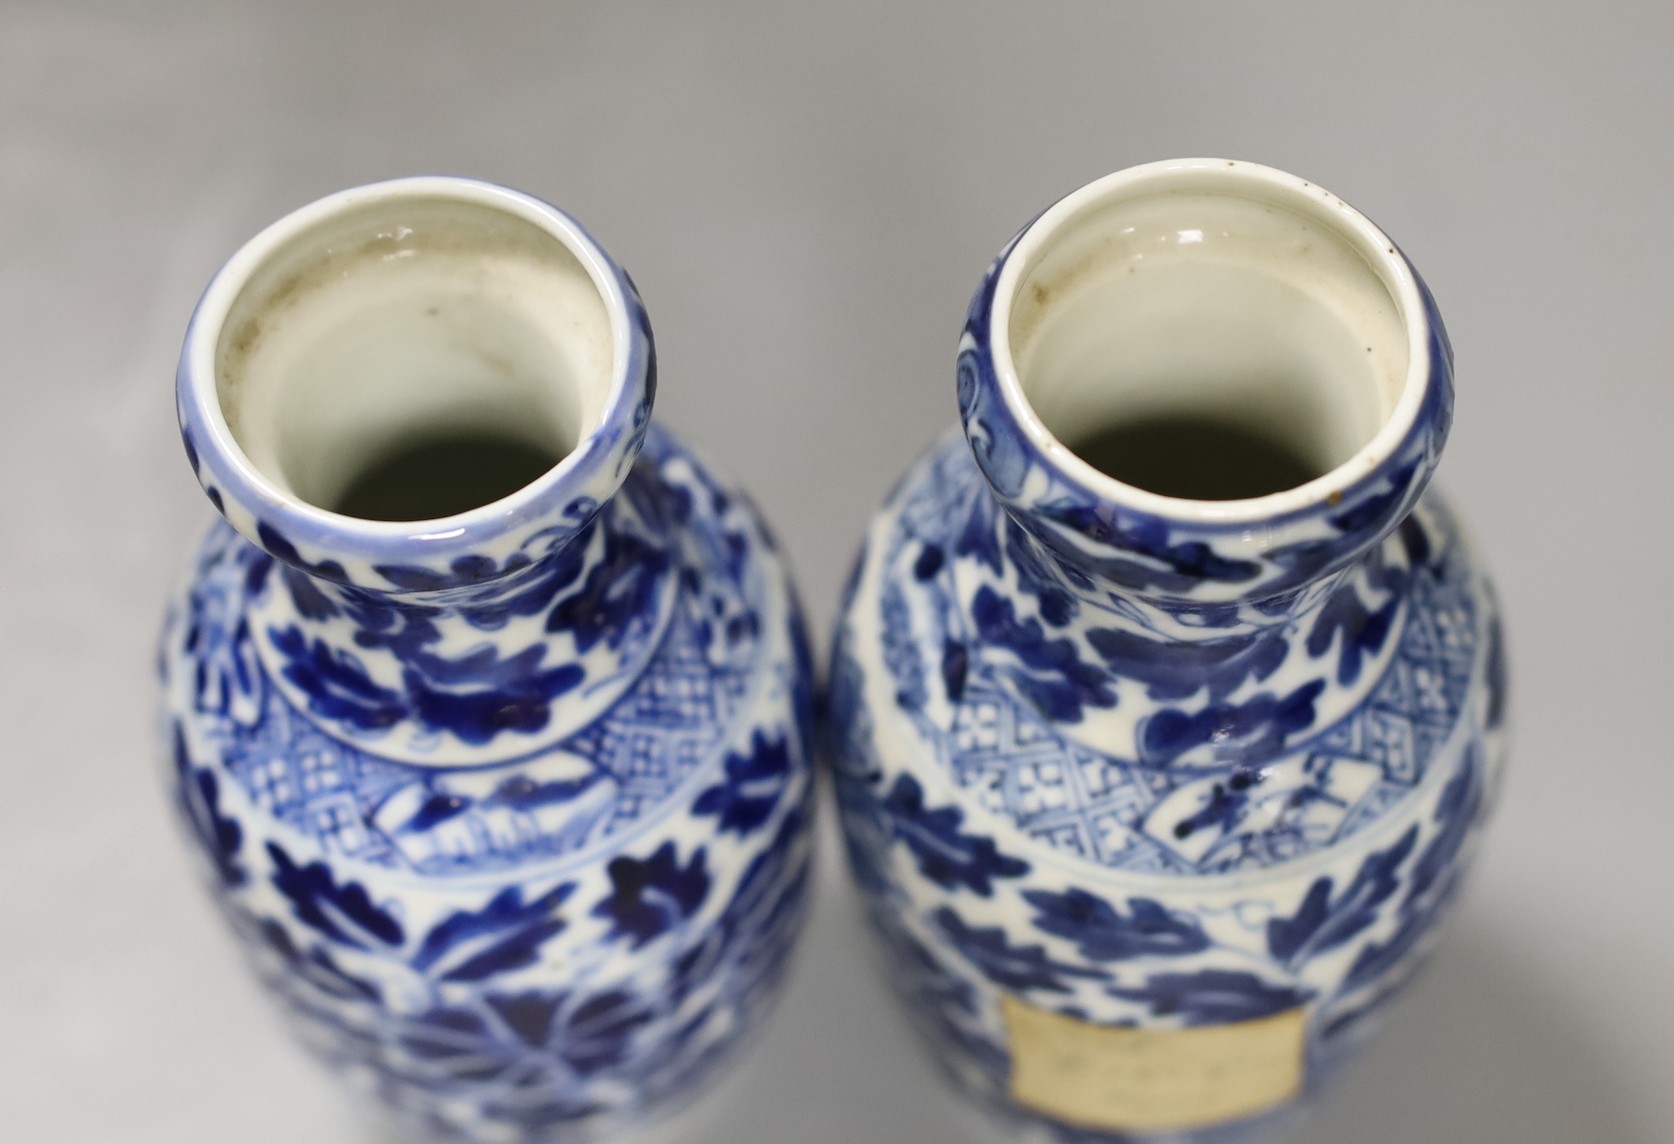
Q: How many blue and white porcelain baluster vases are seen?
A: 2